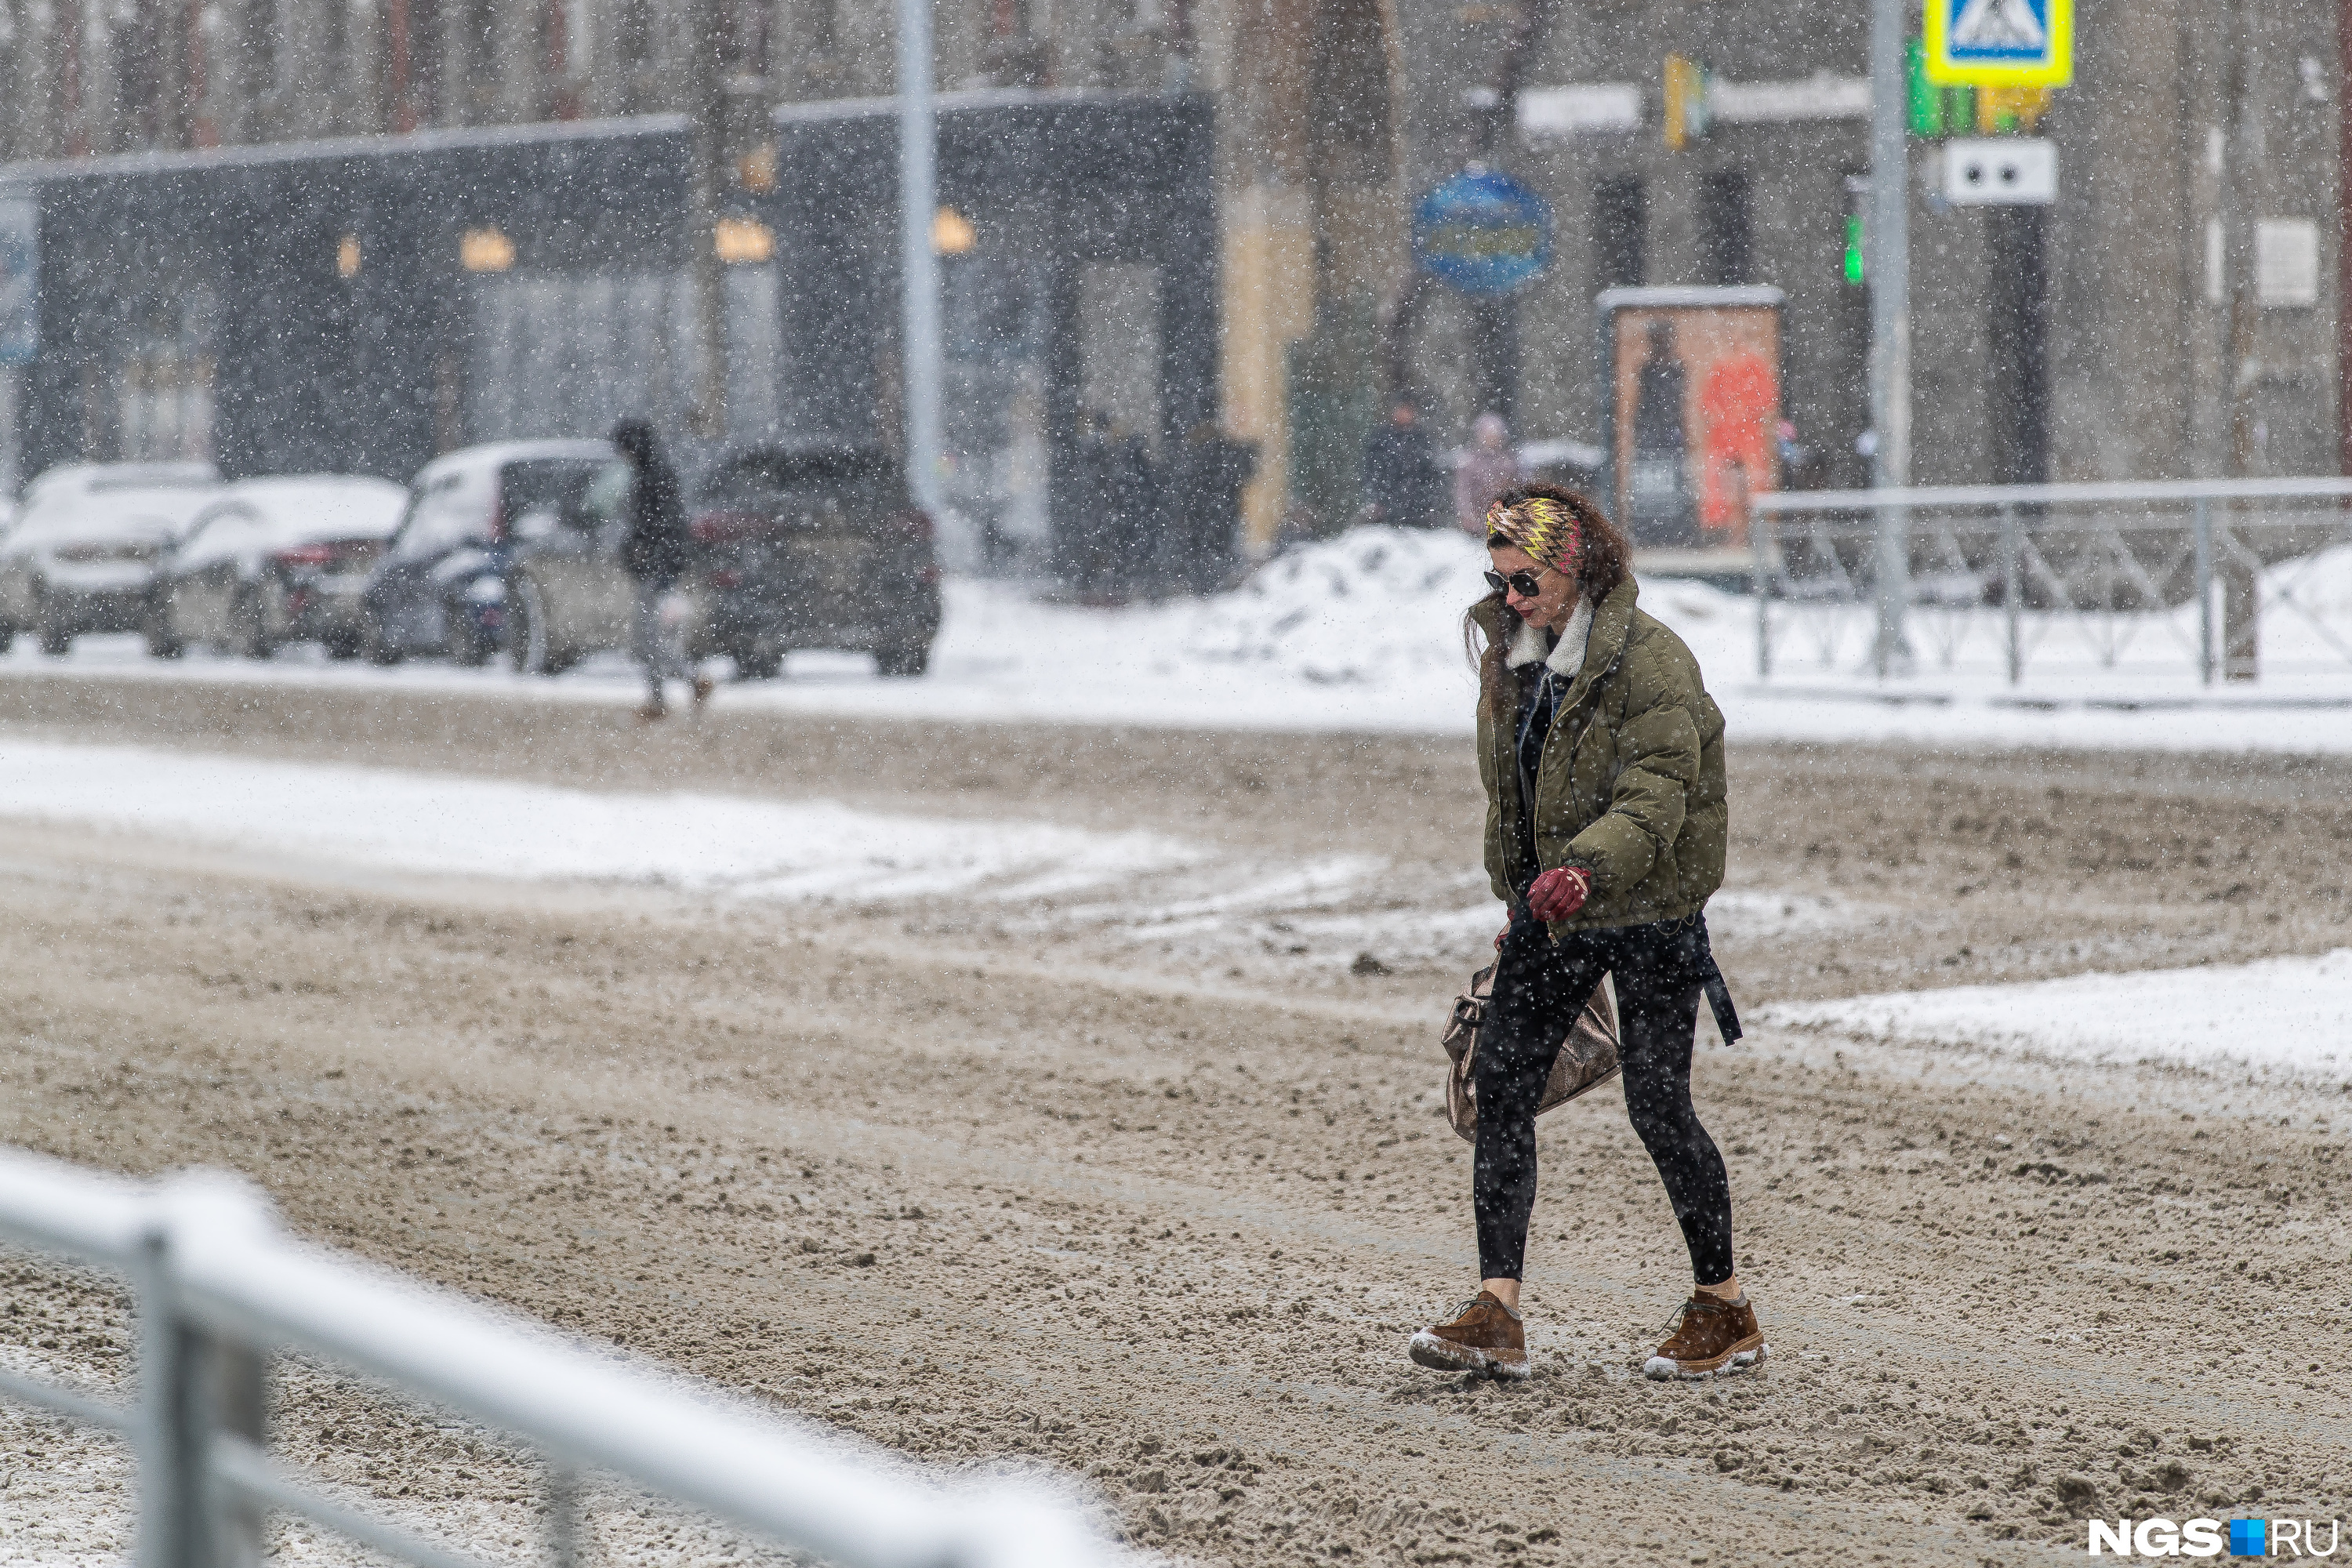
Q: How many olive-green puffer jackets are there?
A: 1